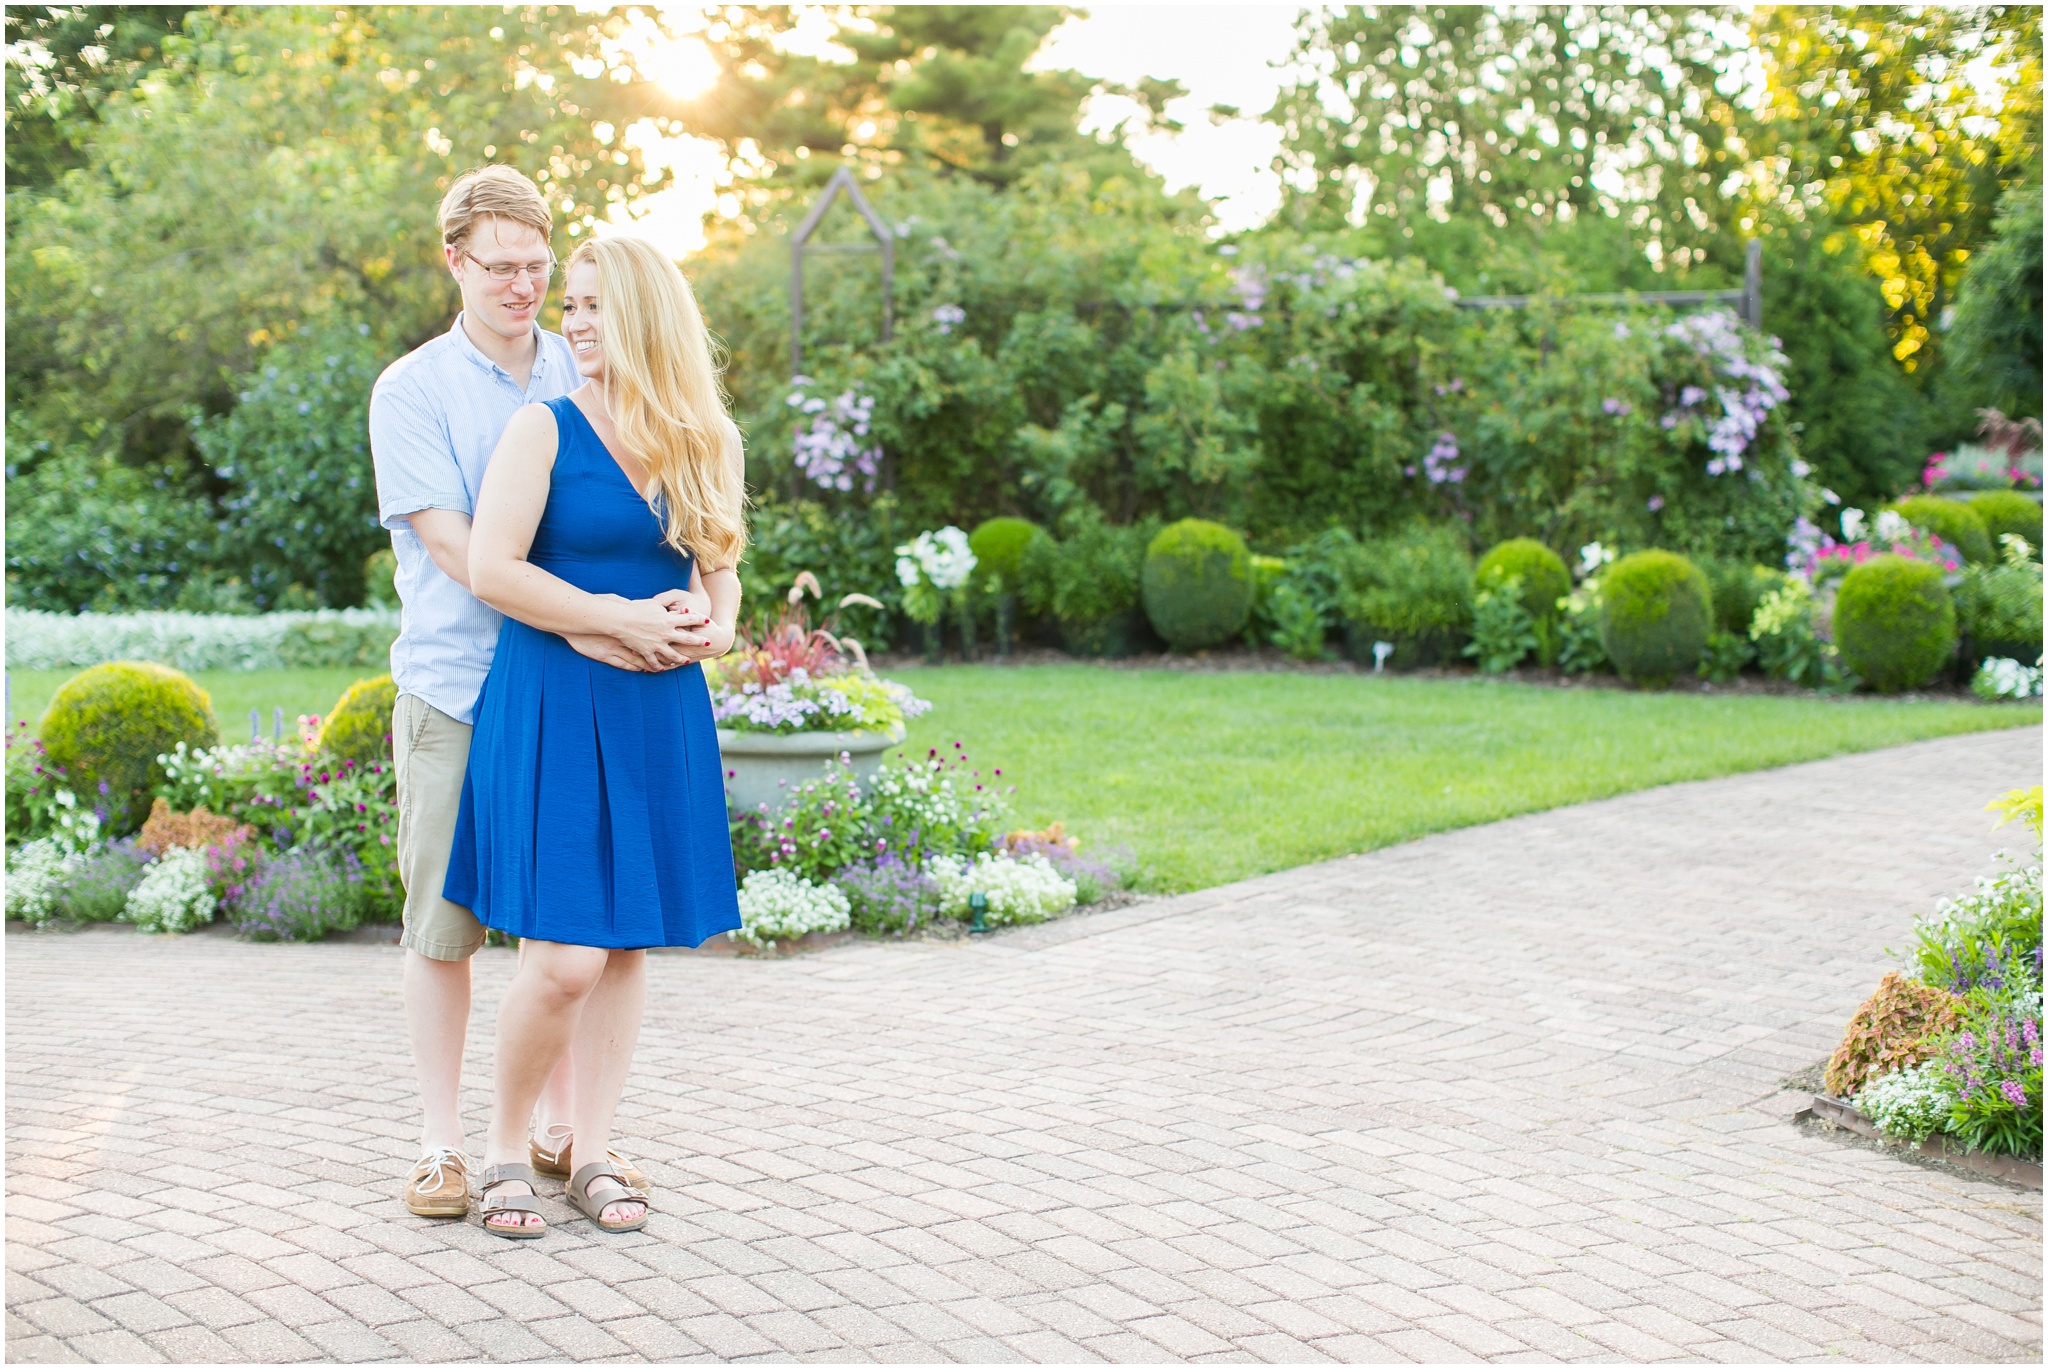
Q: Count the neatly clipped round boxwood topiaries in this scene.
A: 9